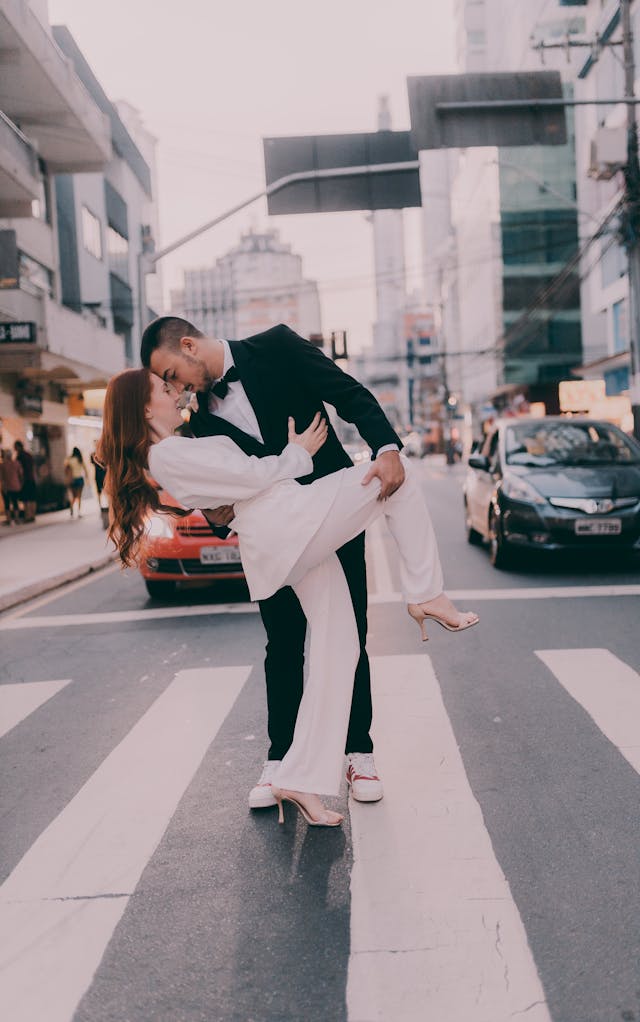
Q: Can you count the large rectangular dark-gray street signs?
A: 2